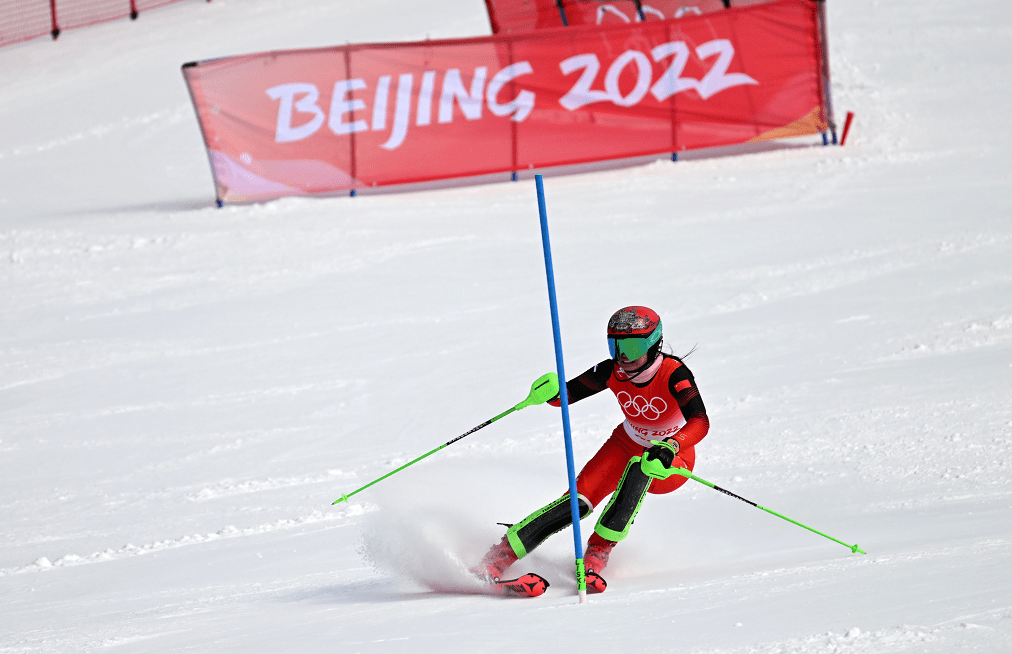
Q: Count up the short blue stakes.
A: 6